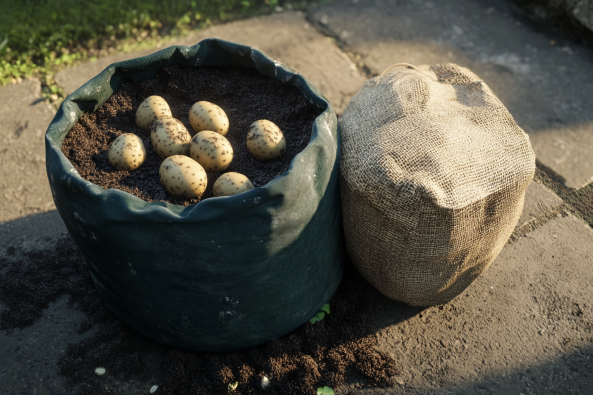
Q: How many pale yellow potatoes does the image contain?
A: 8